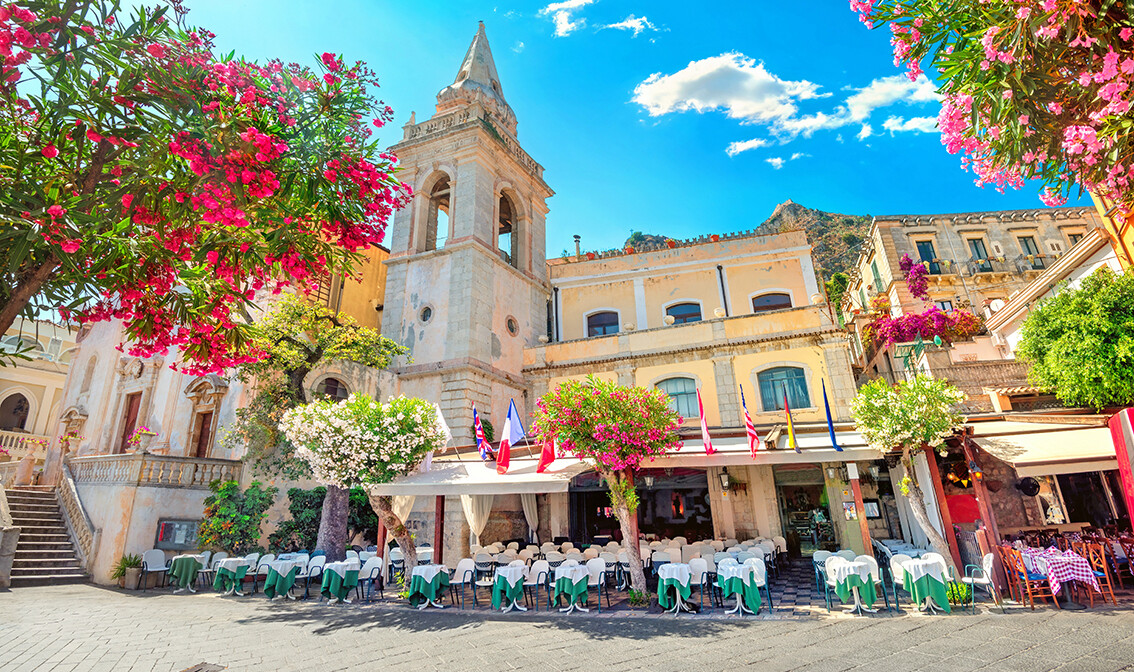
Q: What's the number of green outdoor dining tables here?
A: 11